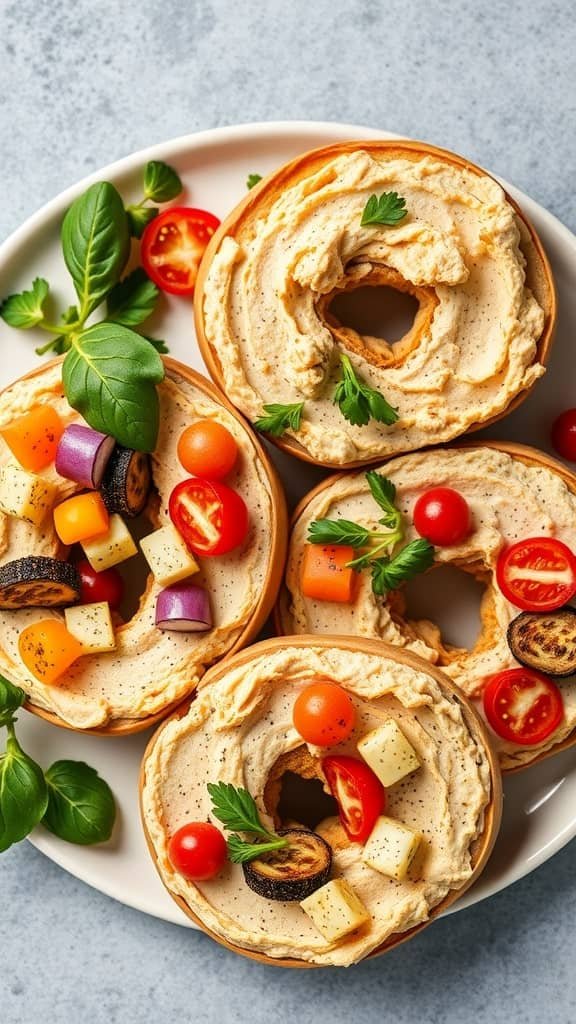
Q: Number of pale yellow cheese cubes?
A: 7